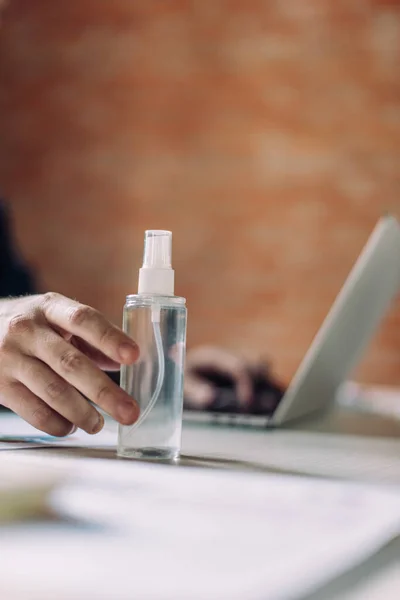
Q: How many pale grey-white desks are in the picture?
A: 1